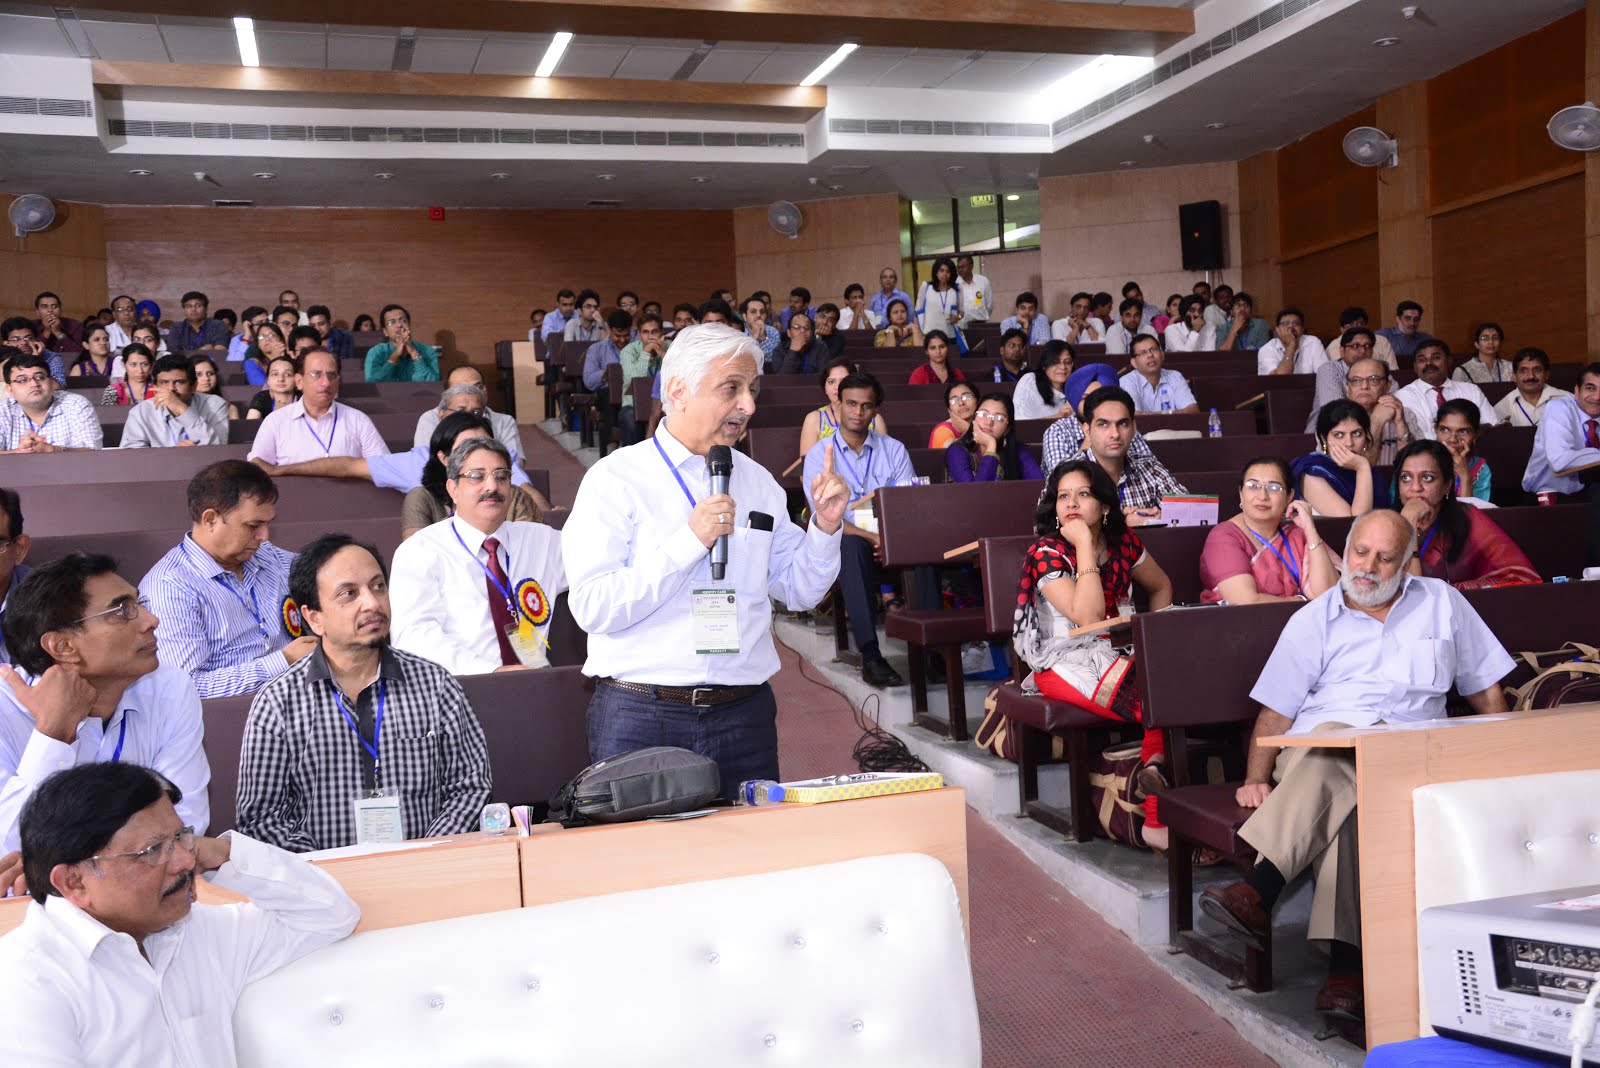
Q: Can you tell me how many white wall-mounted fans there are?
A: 4